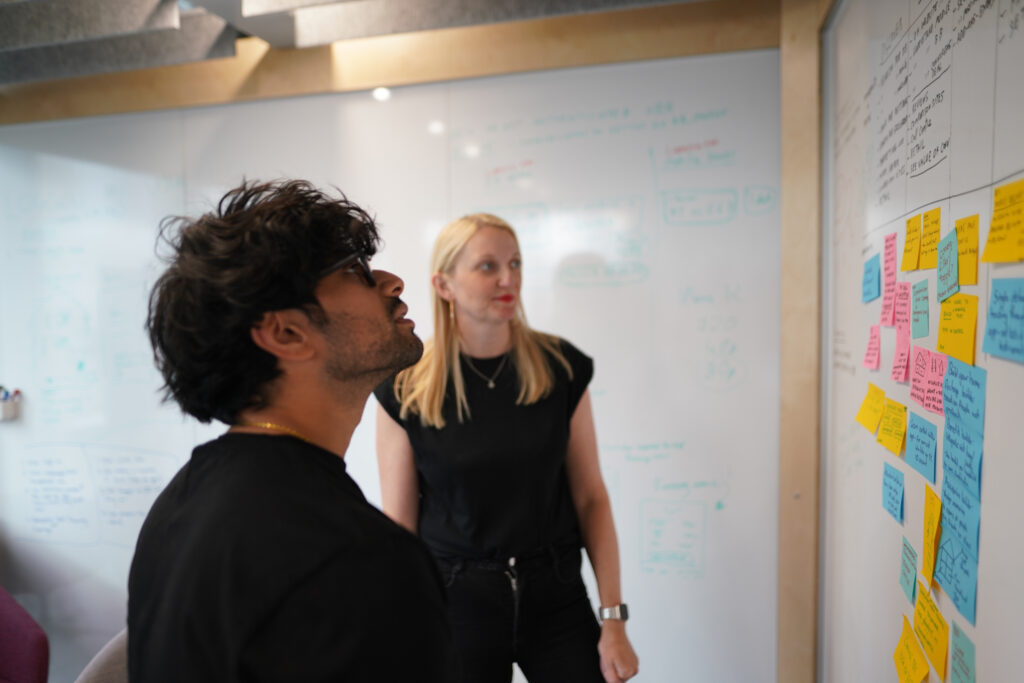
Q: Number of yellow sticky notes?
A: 10